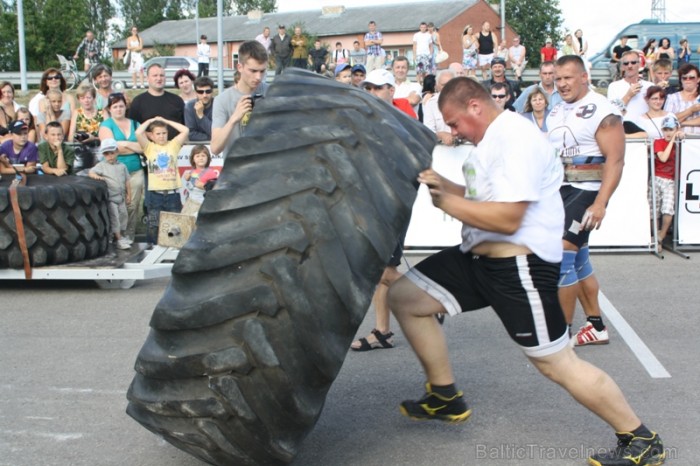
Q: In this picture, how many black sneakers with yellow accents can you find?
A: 2